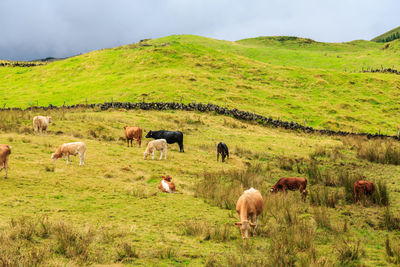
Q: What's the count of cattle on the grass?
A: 11